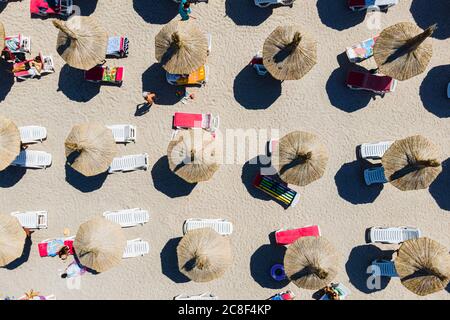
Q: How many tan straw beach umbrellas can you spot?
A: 15